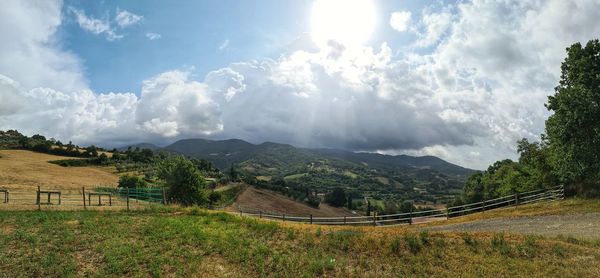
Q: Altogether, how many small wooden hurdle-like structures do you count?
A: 3